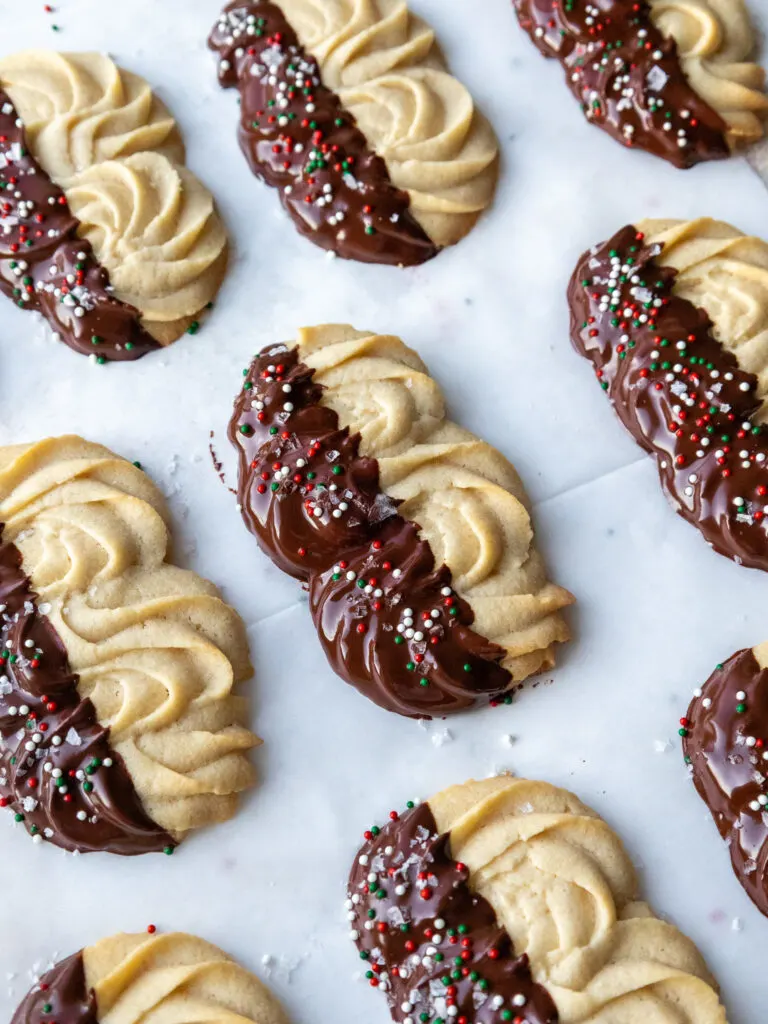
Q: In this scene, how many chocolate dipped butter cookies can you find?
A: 9